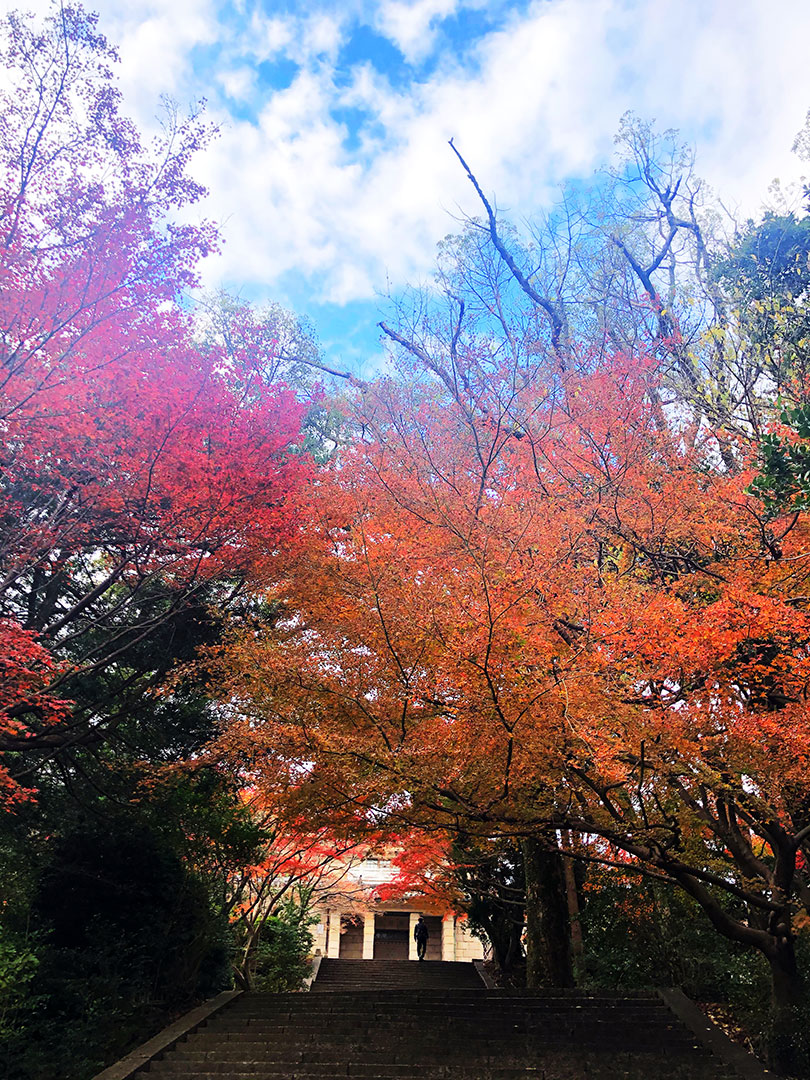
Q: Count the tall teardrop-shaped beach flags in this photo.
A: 0